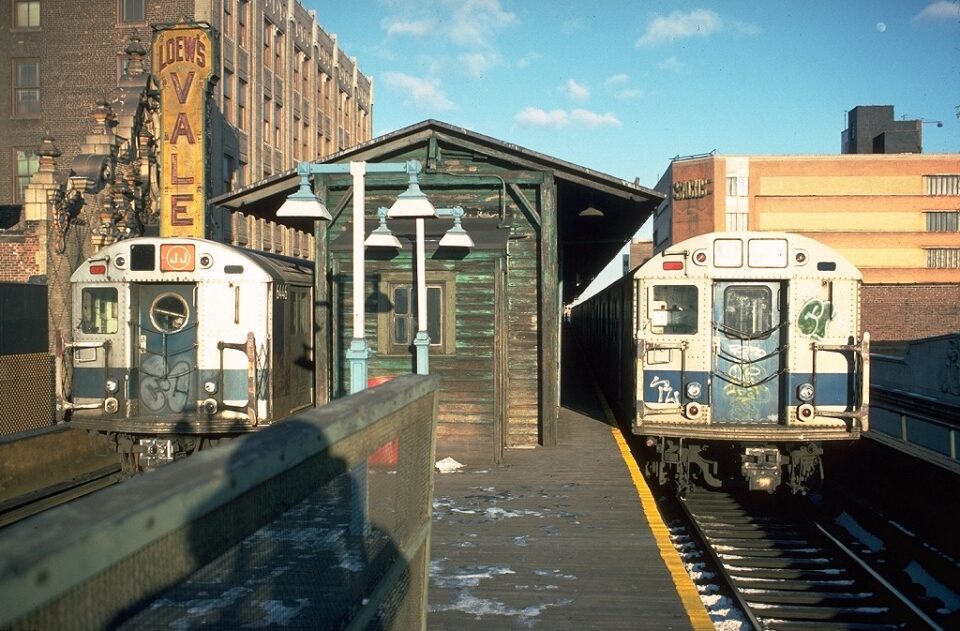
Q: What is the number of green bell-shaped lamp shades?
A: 4